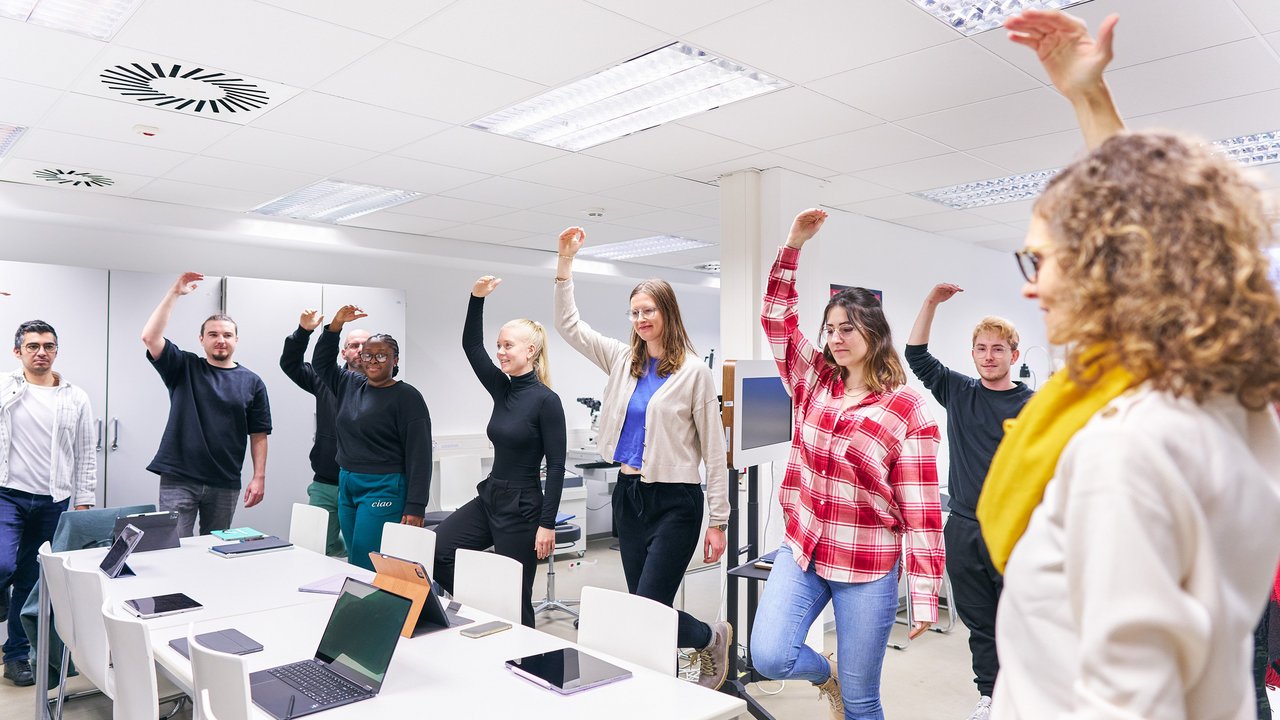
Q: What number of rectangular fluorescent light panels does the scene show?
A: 8